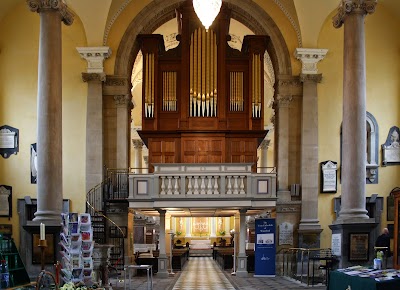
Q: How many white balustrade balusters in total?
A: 11